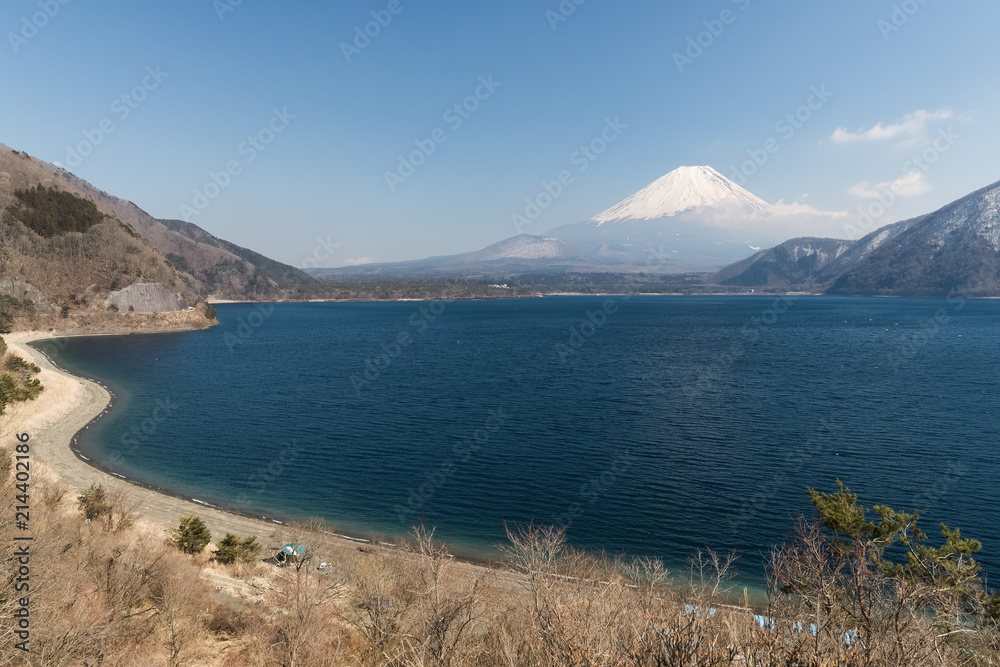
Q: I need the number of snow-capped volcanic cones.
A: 1